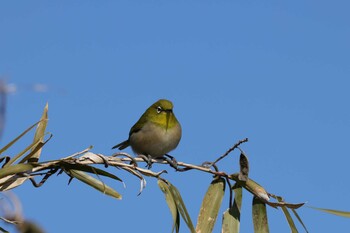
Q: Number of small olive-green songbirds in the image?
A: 1